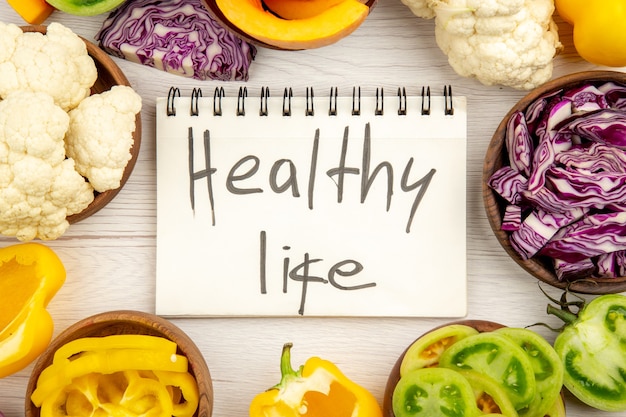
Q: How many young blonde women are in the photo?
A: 0